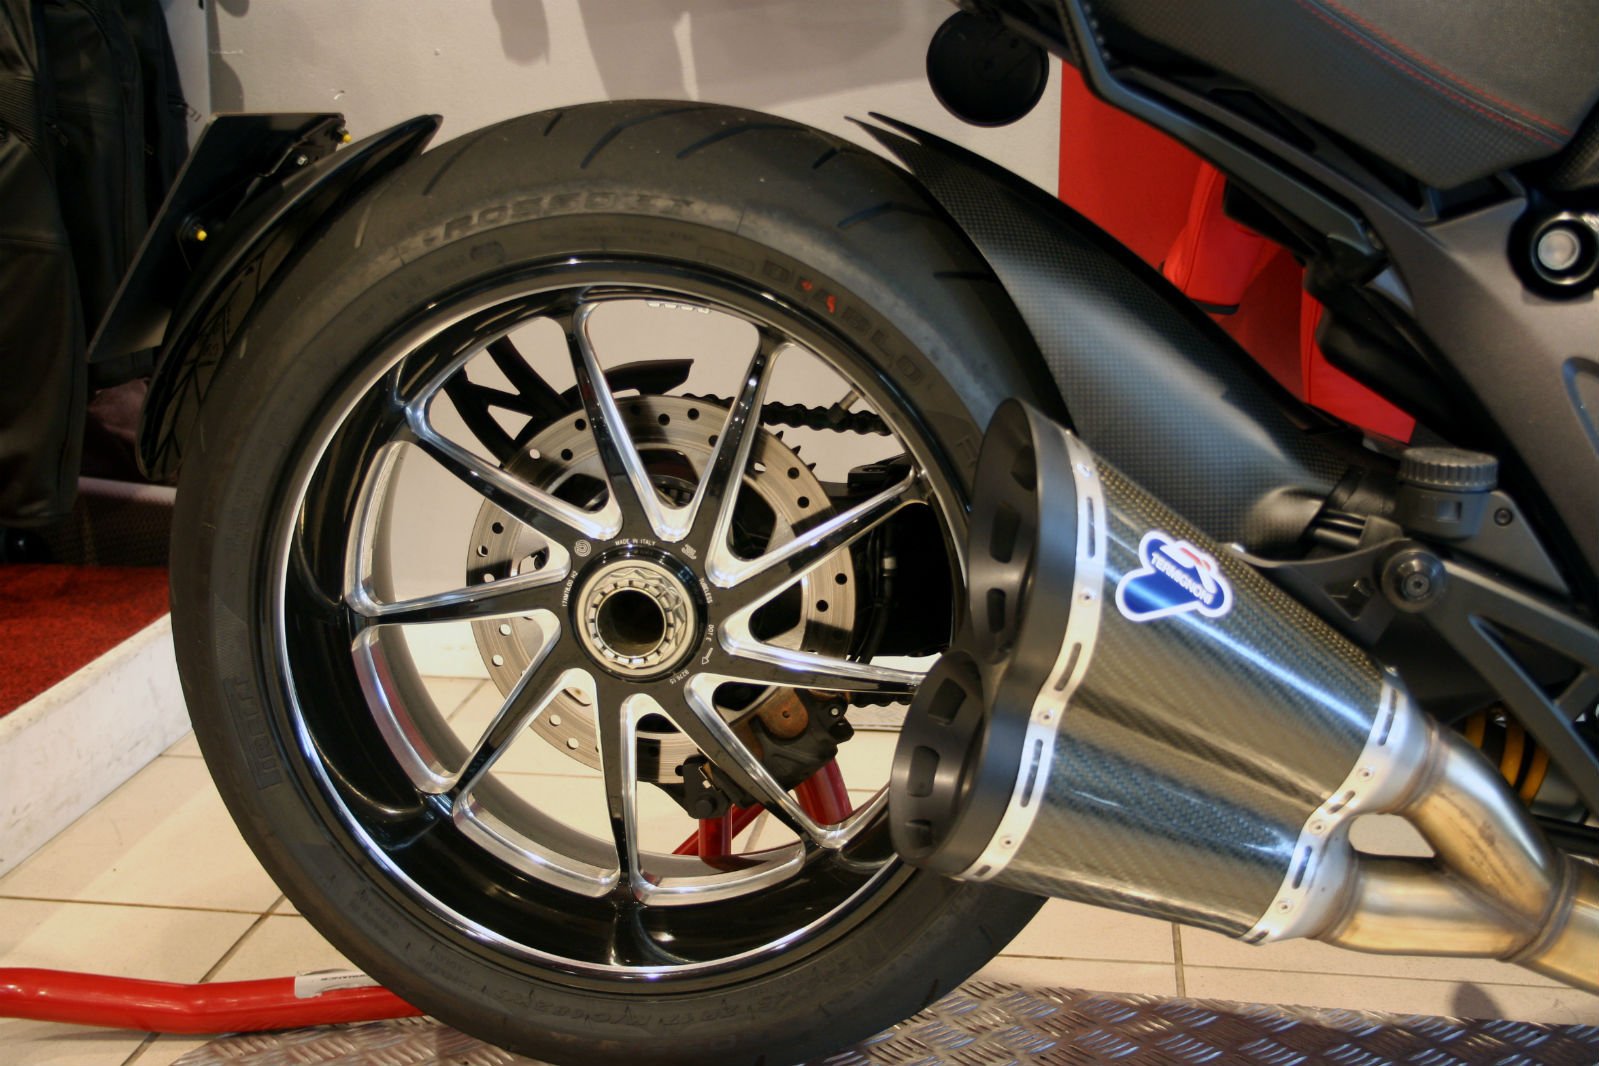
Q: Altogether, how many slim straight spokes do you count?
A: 9